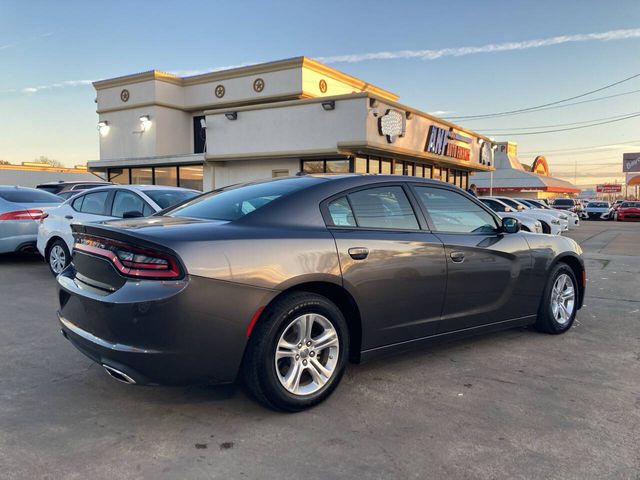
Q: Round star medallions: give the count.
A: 4